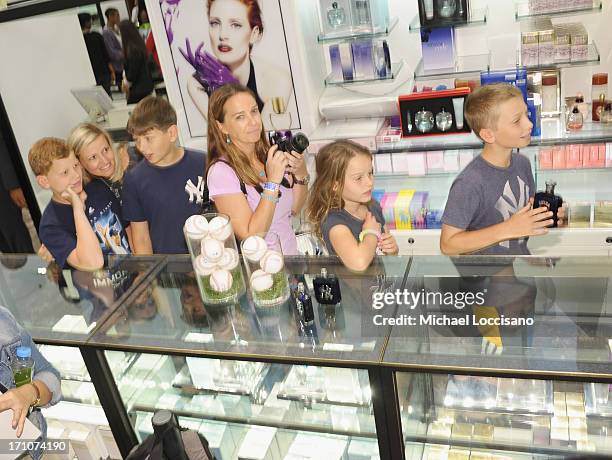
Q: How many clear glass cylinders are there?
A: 2